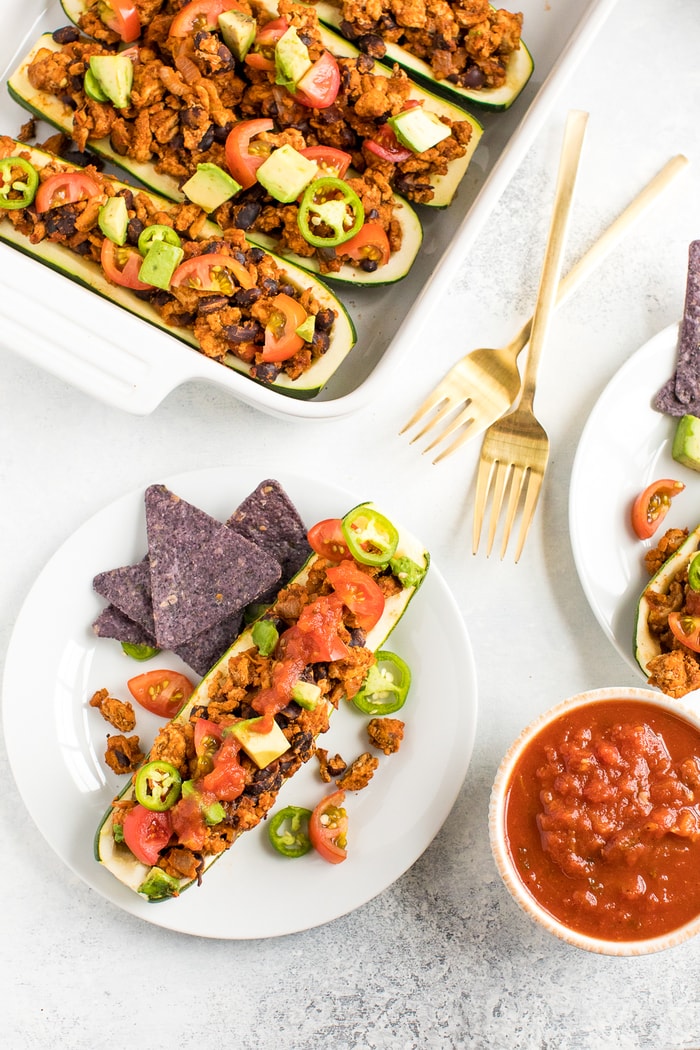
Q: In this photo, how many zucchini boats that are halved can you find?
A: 6